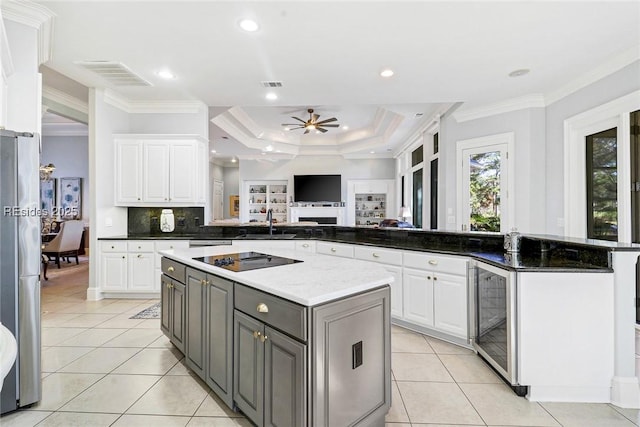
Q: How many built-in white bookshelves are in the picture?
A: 2